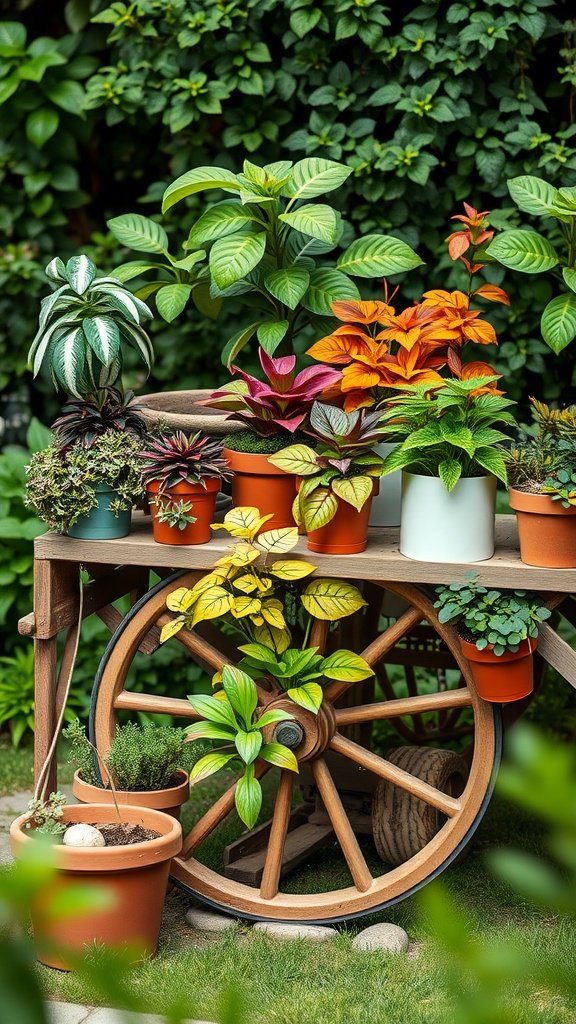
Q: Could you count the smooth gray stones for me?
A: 3